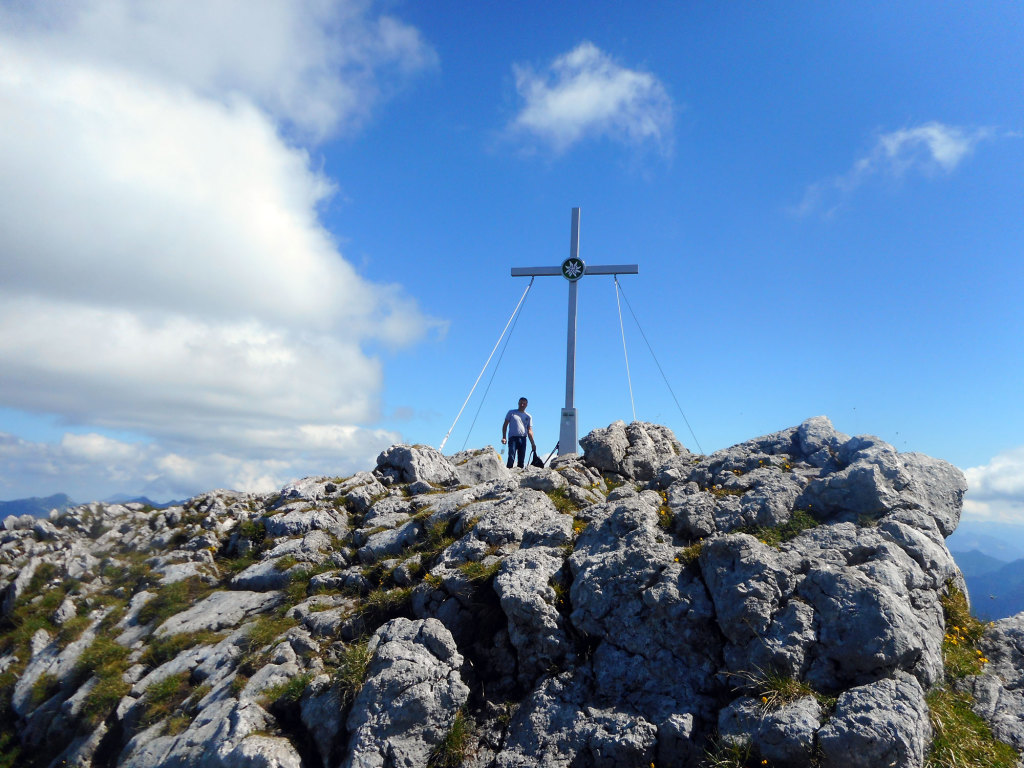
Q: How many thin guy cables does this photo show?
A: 4